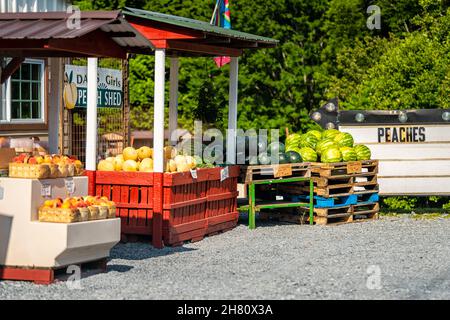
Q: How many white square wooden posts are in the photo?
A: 4